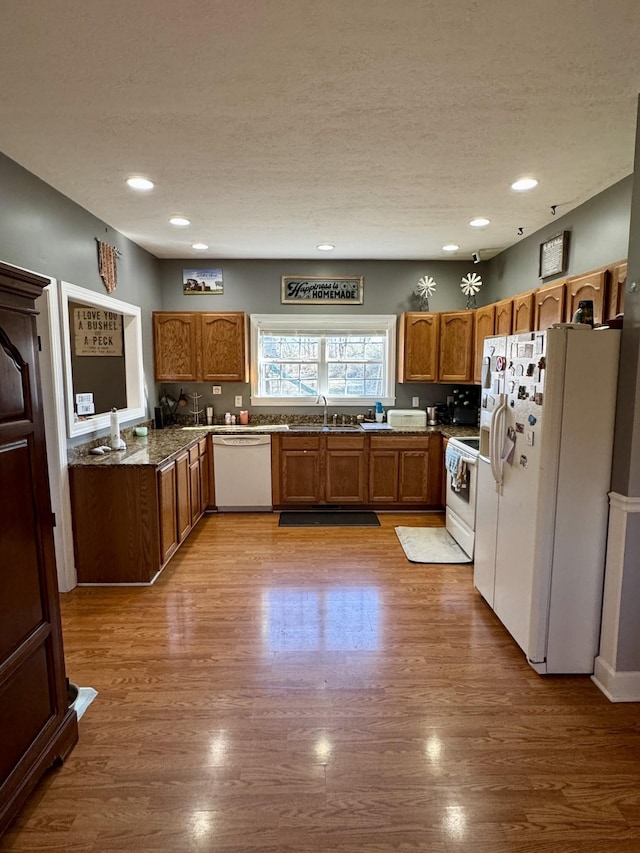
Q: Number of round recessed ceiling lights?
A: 7